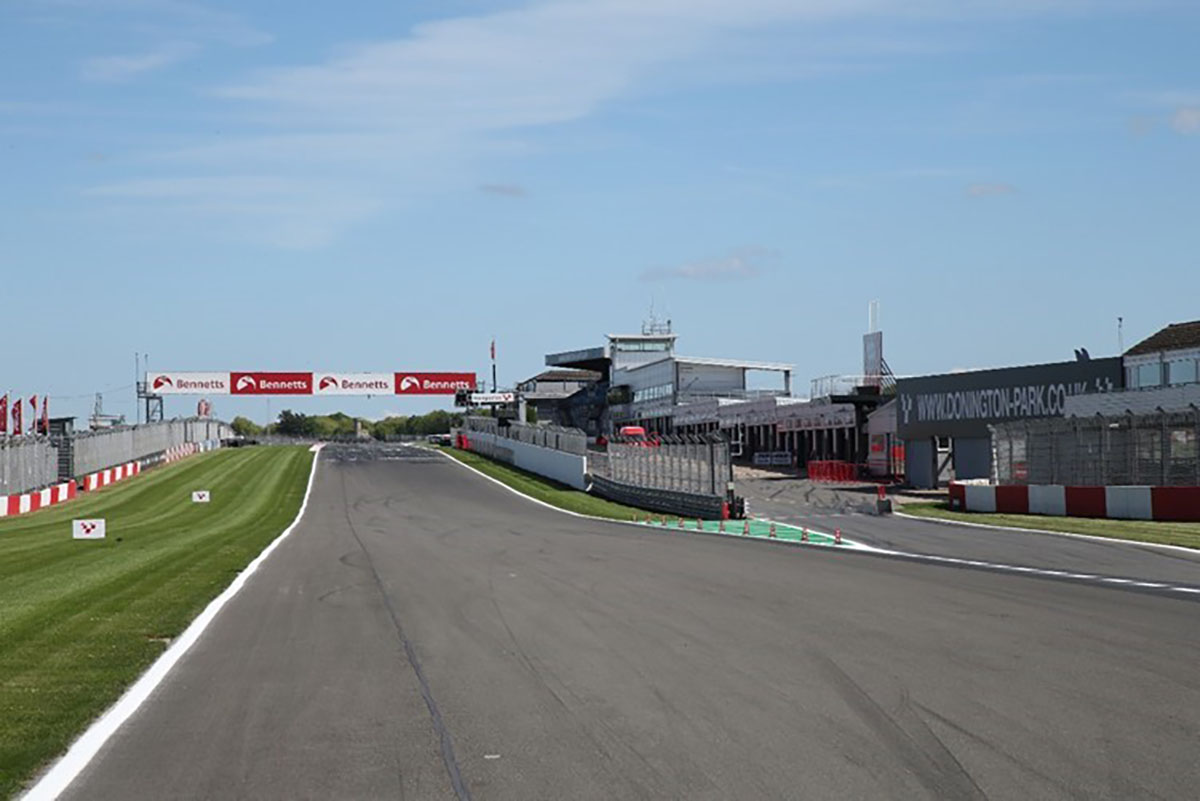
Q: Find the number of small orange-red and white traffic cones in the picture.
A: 10